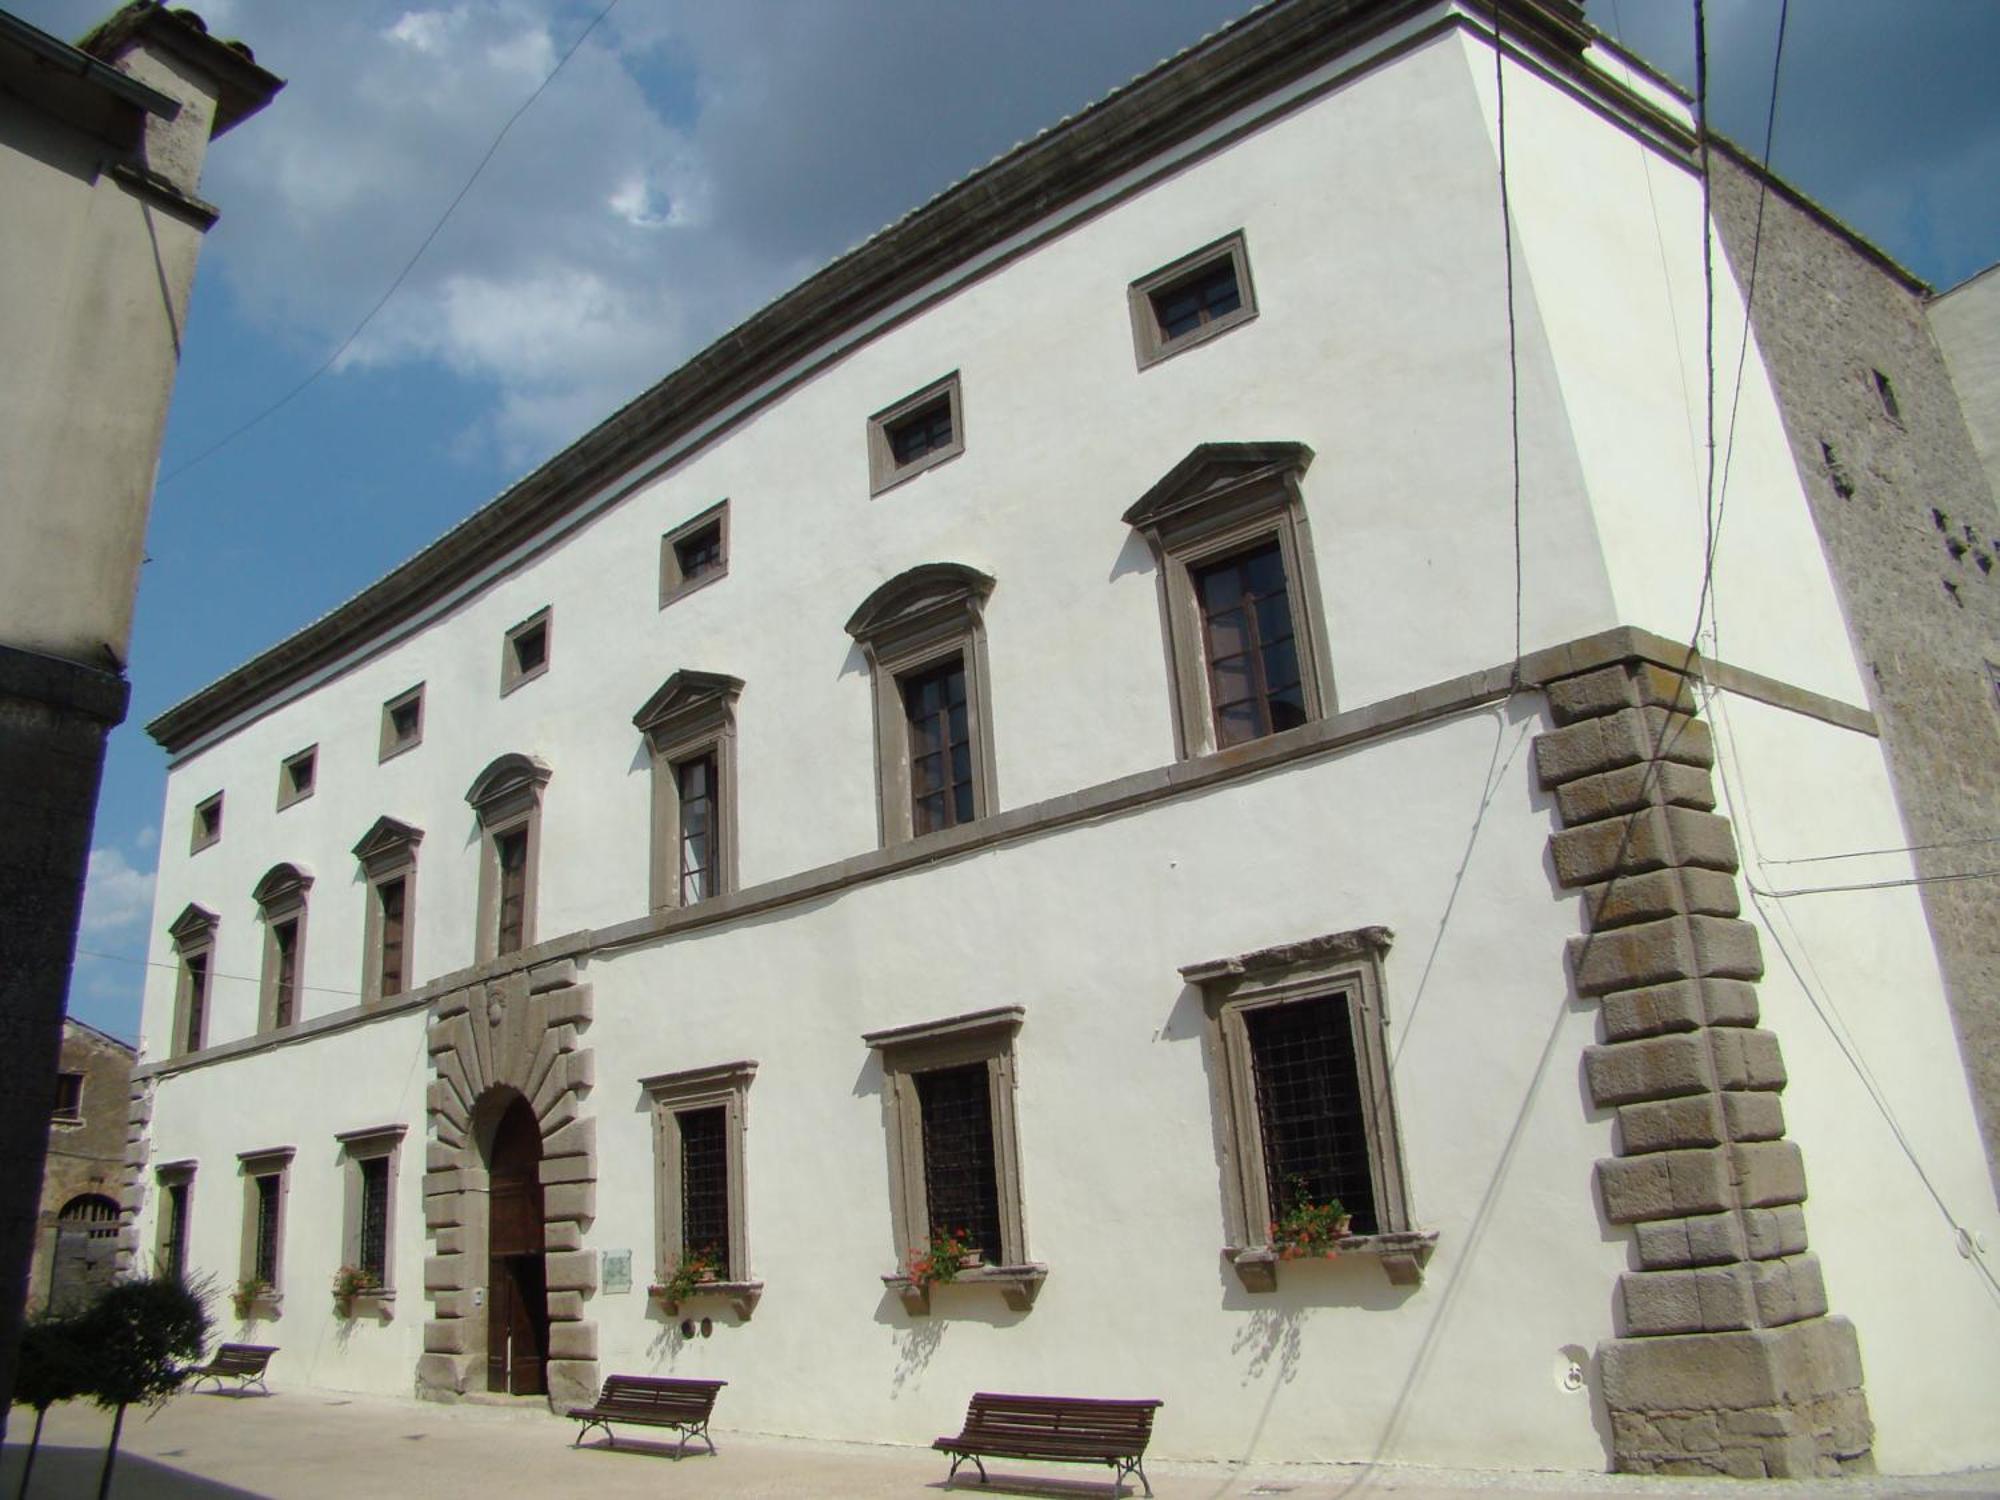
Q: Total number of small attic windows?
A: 7